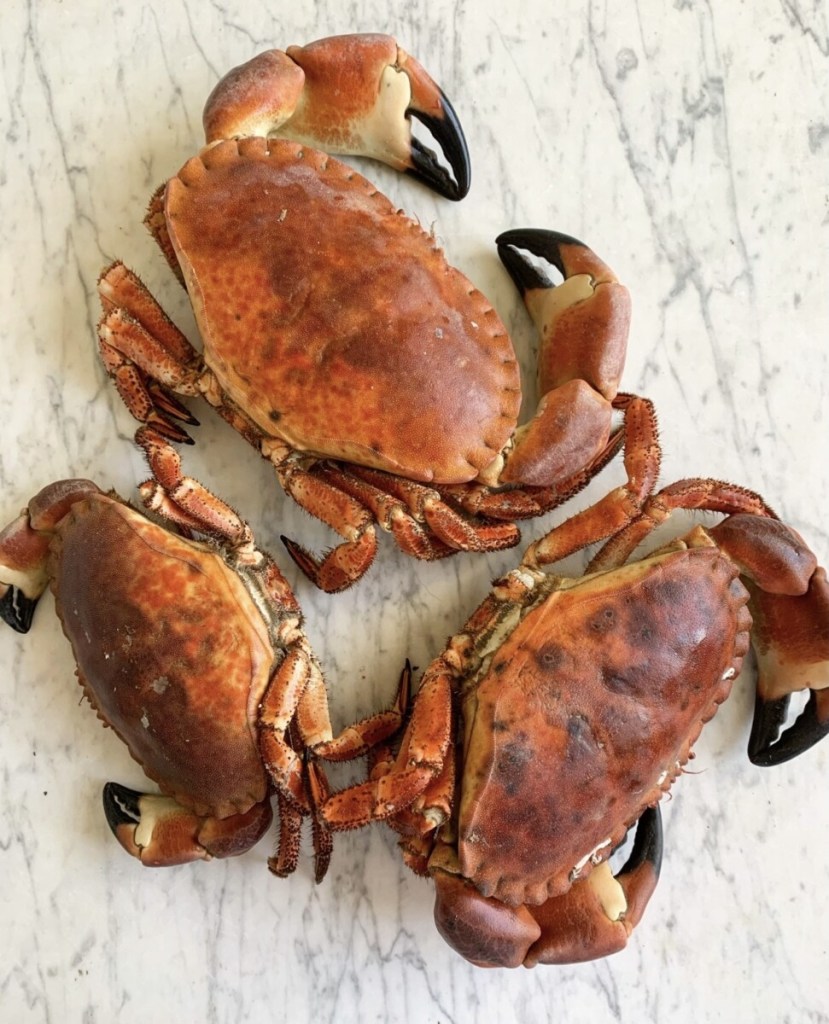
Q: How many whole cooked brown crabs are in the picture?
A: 3